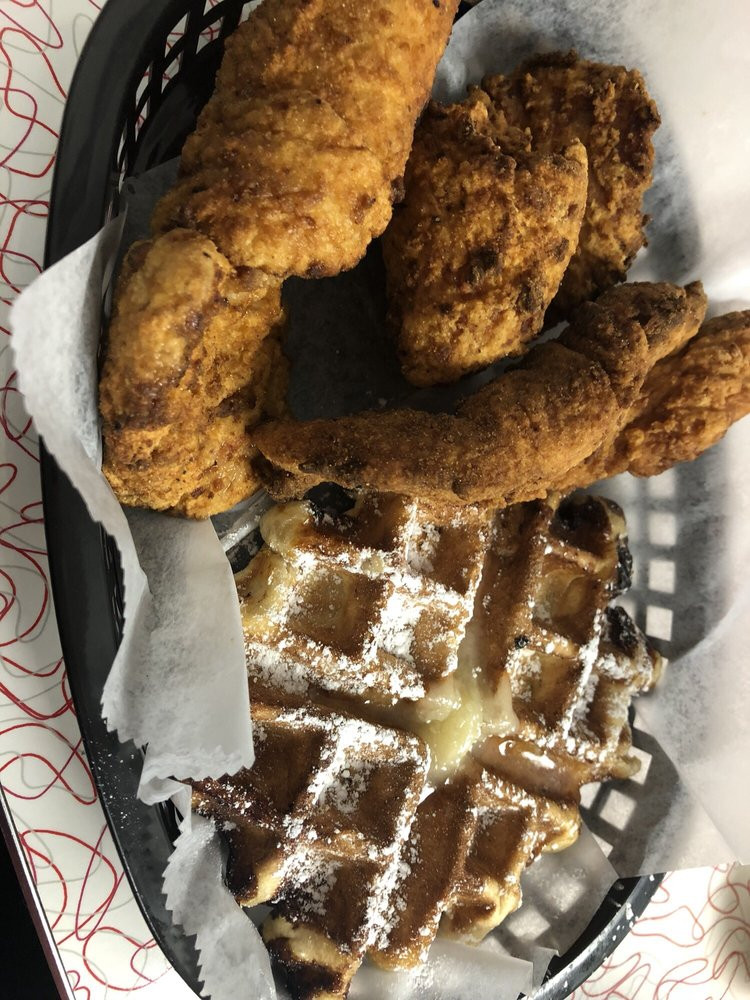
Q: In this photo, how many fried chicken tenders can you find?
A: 6